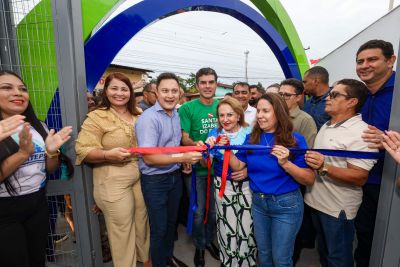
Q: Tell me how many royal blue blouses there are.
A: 1